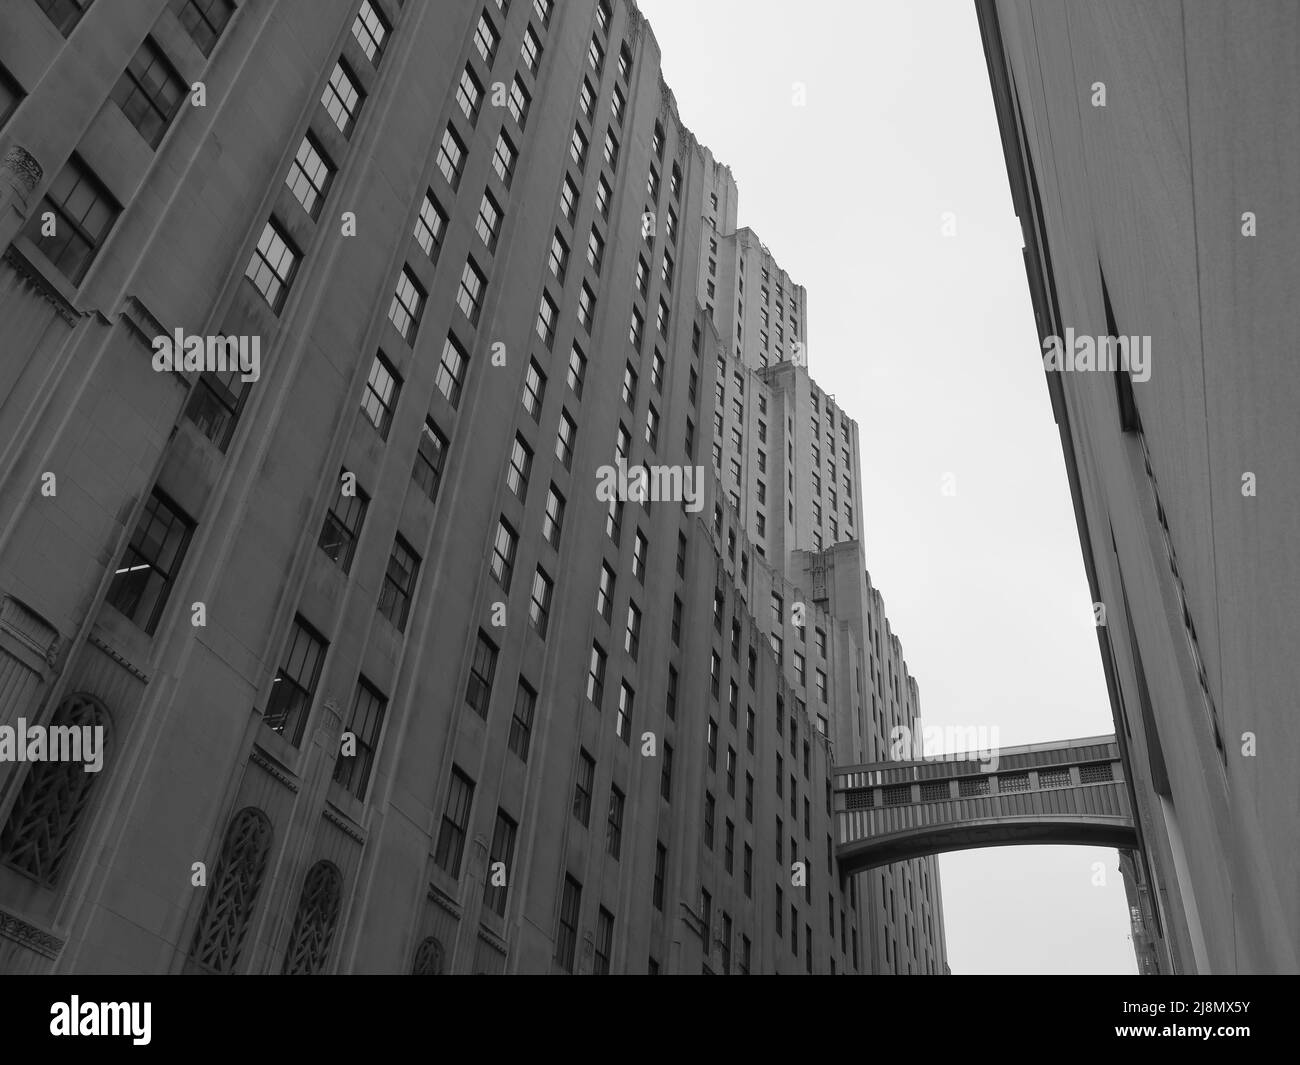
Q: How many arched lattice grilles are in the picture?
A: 4